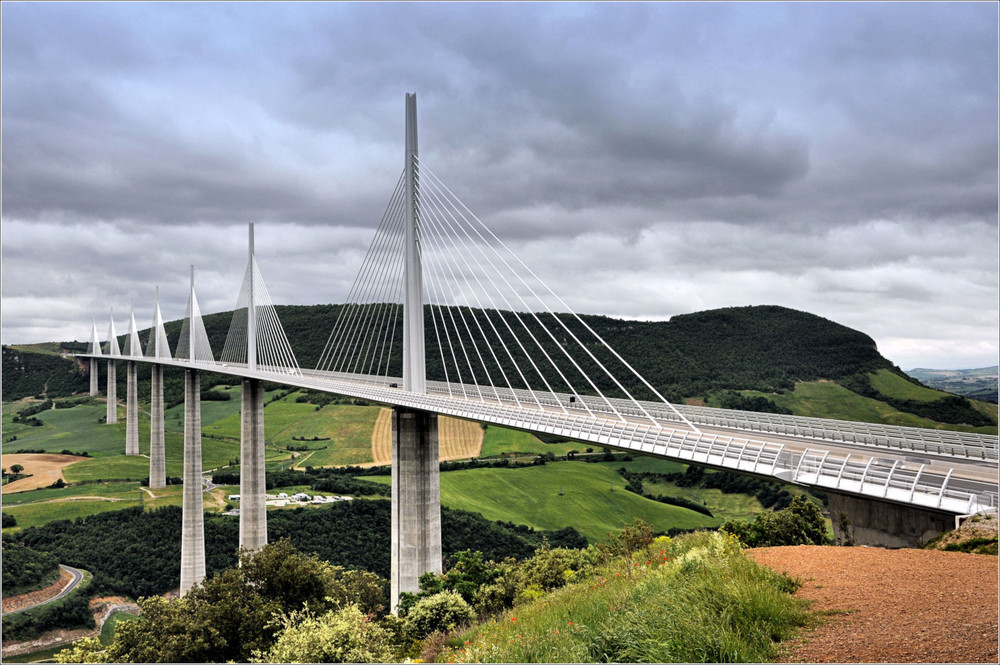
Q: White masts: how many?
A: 7